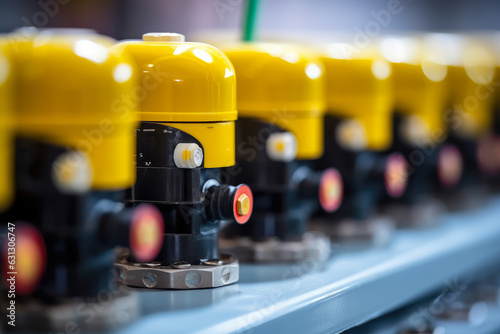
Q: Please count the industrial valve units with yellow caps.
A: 7